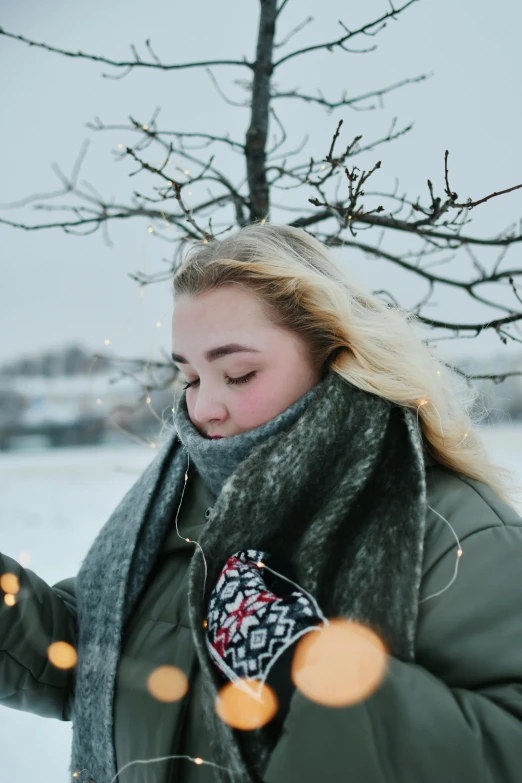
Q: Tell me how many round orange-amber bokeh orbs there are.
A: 6